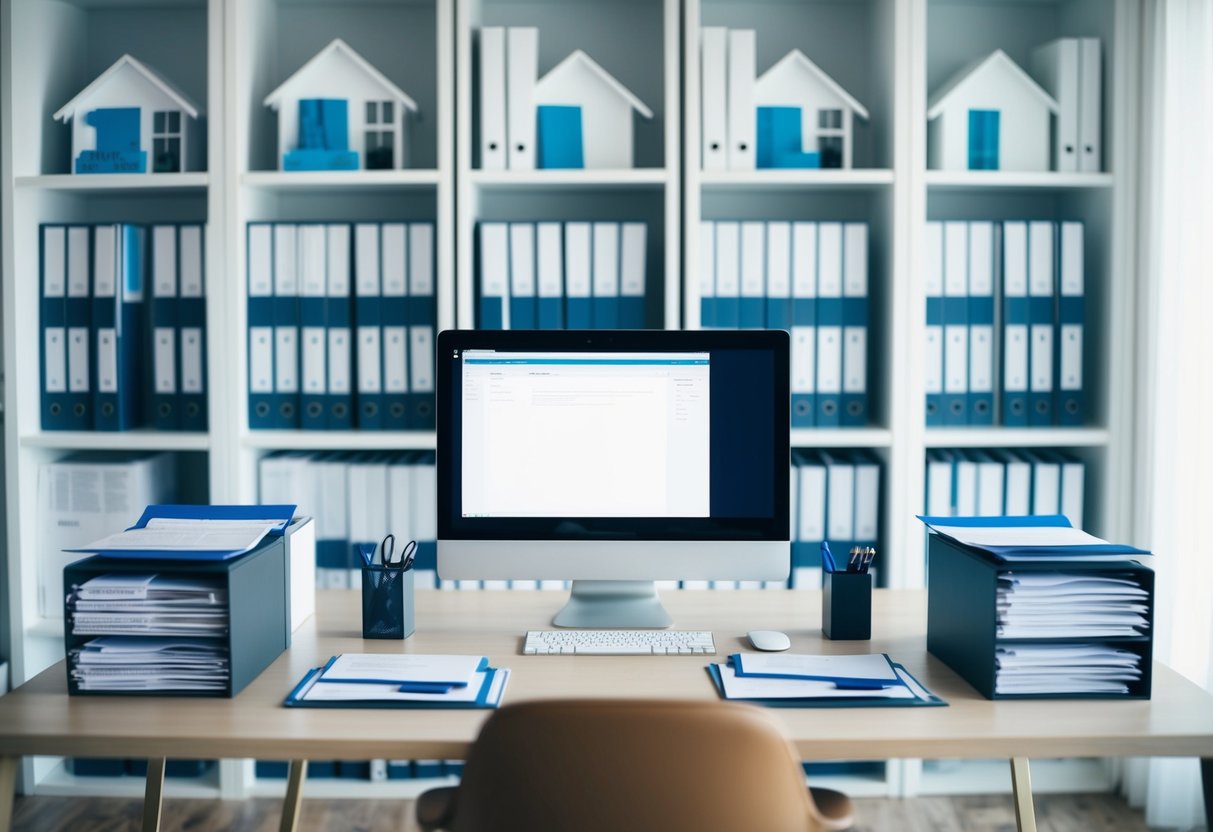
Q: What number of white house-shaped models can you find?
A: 5